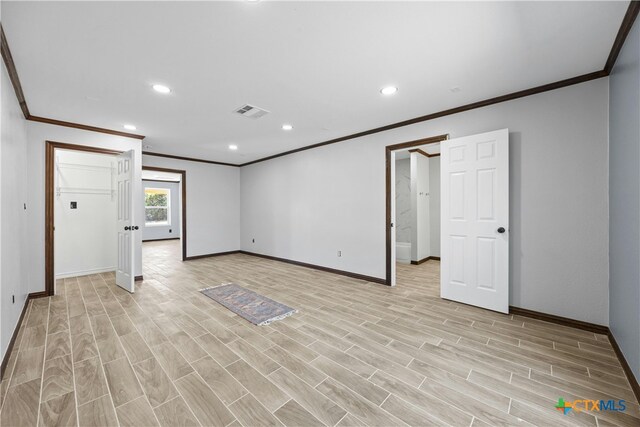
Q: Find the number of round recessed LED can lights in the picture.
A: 5